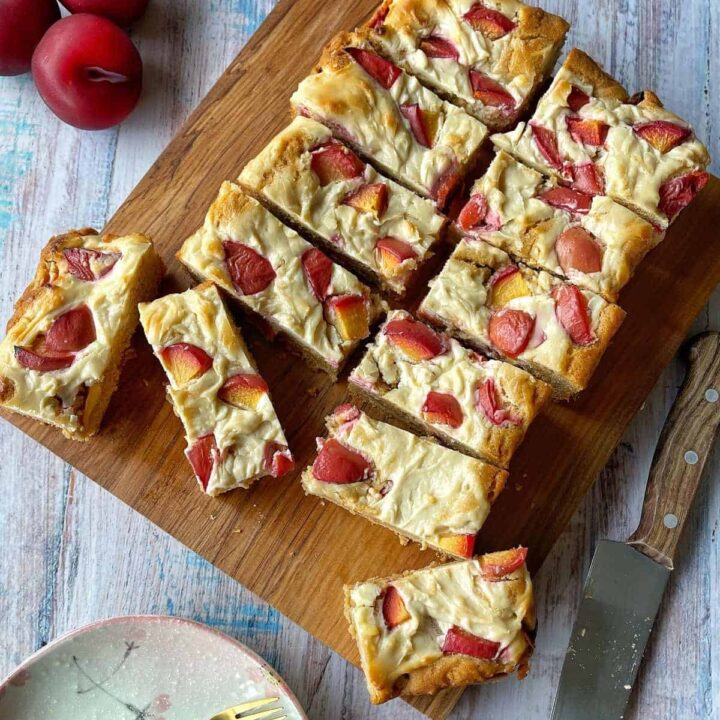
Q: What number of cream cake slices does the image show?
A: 12